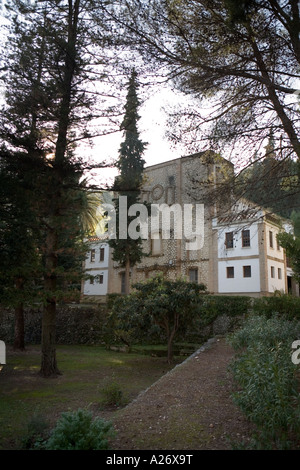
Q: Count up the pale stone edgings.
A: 1